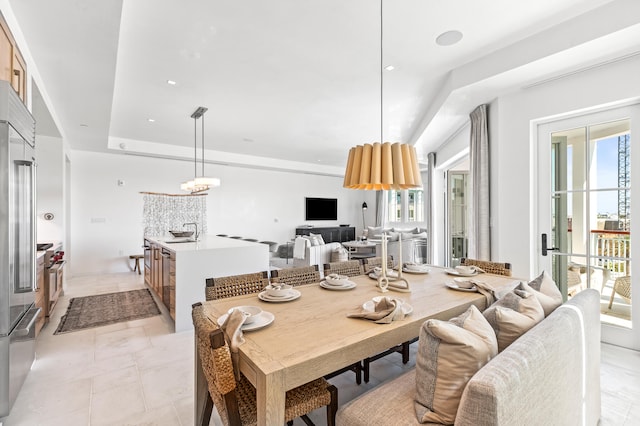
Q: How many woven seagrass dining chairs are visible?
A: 6